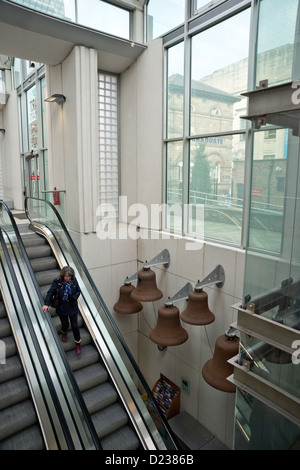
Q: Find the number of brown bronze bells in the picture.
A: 5